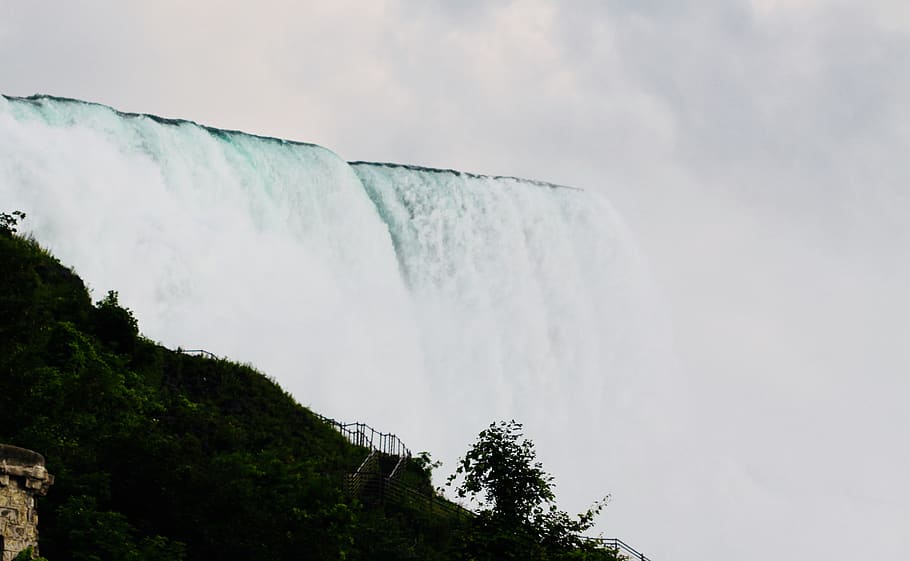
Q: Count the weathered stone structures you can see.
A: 1